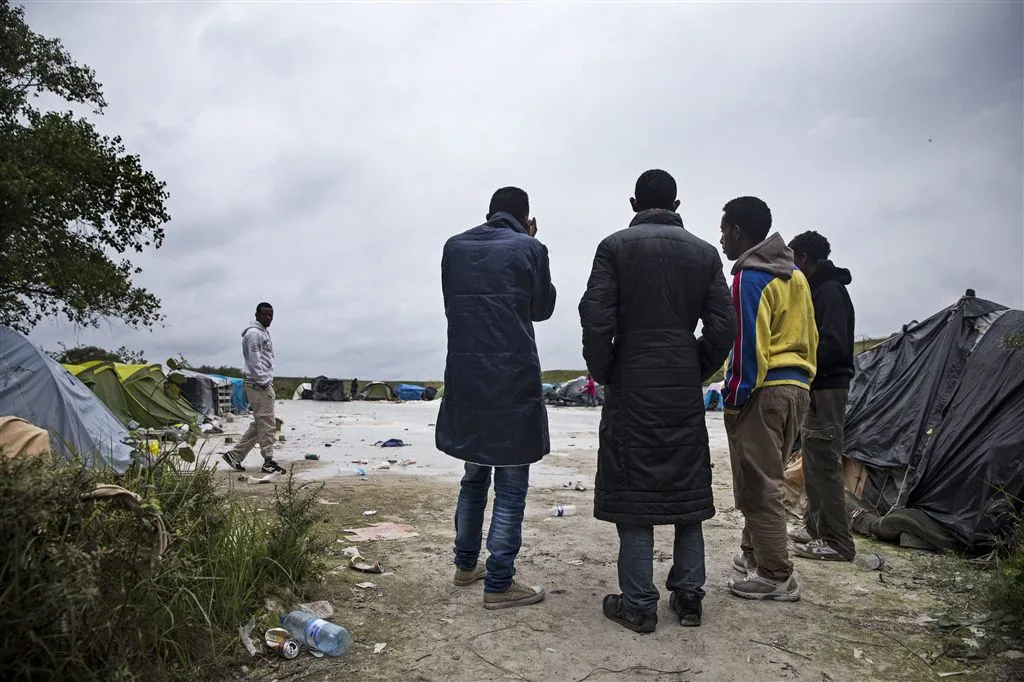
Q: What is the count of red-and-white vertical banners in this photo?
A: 0